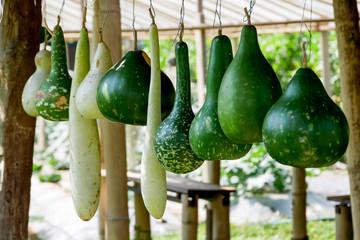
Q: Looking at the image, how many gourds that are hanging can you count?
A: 10